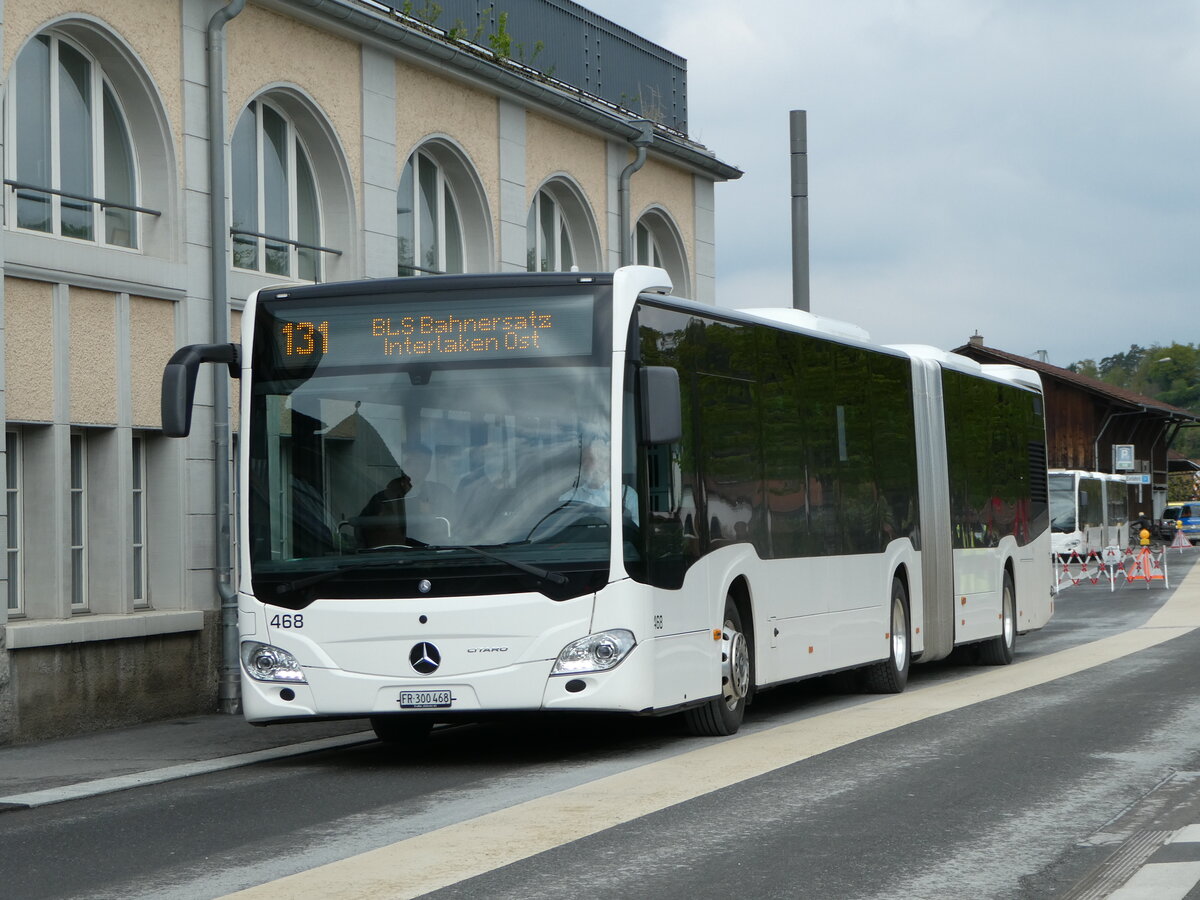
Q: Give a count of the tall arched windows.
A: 5